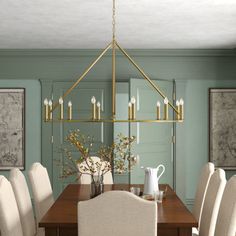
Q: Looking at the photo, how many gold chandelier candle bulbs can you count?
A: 12